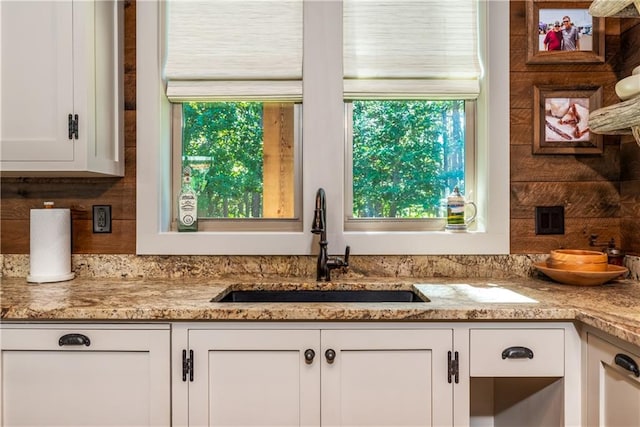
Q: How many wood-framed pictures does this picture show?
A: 2